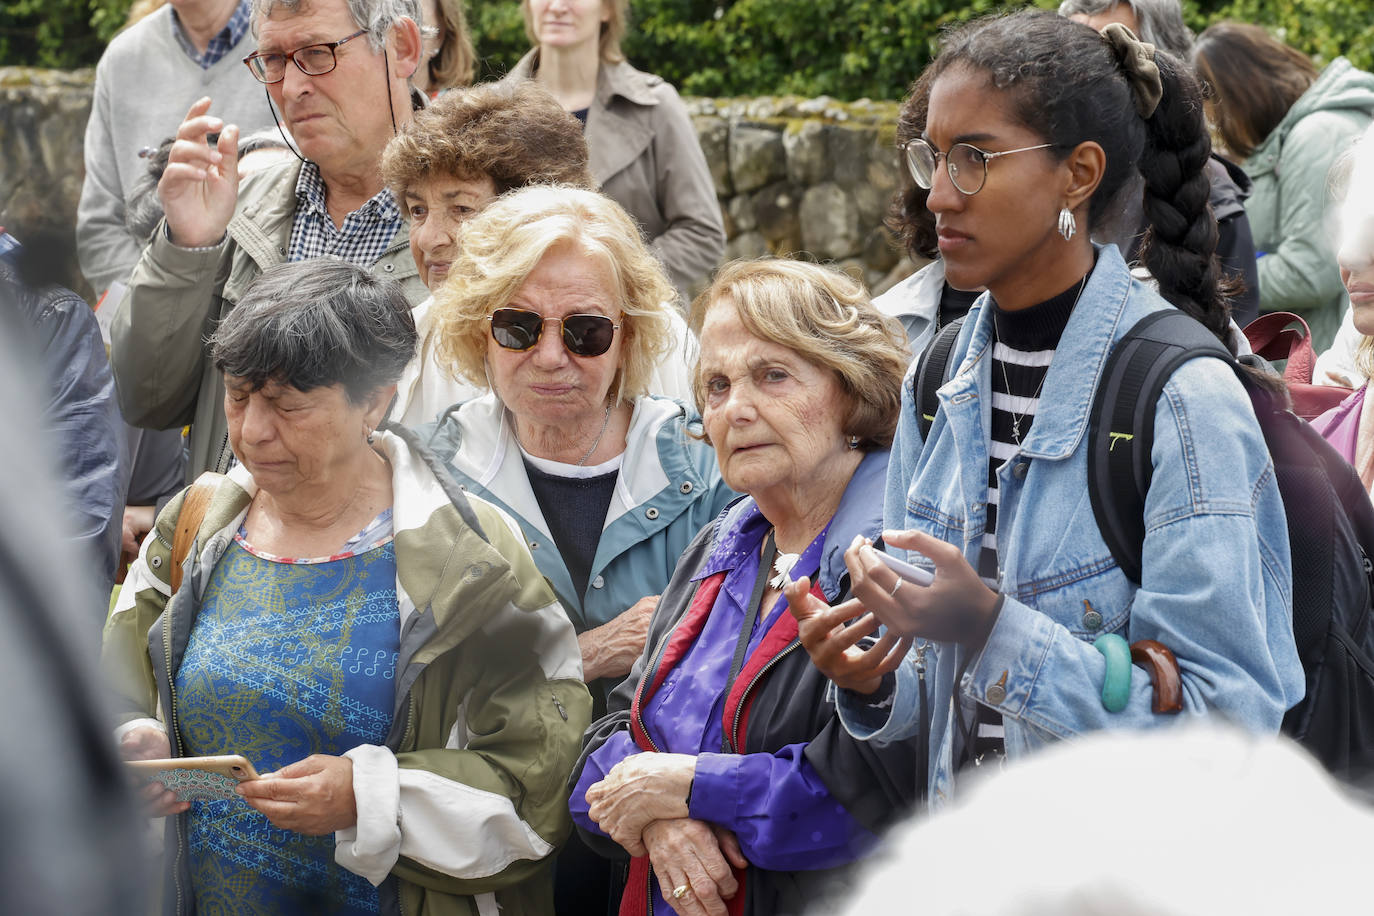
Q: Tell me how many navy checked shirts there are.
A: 2